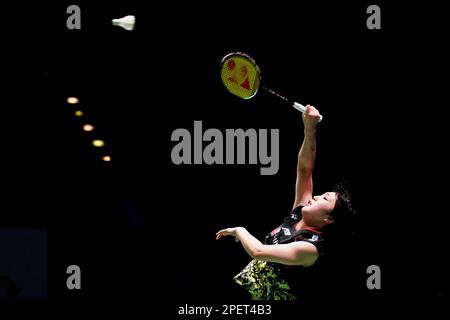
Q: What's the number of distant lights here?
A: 5